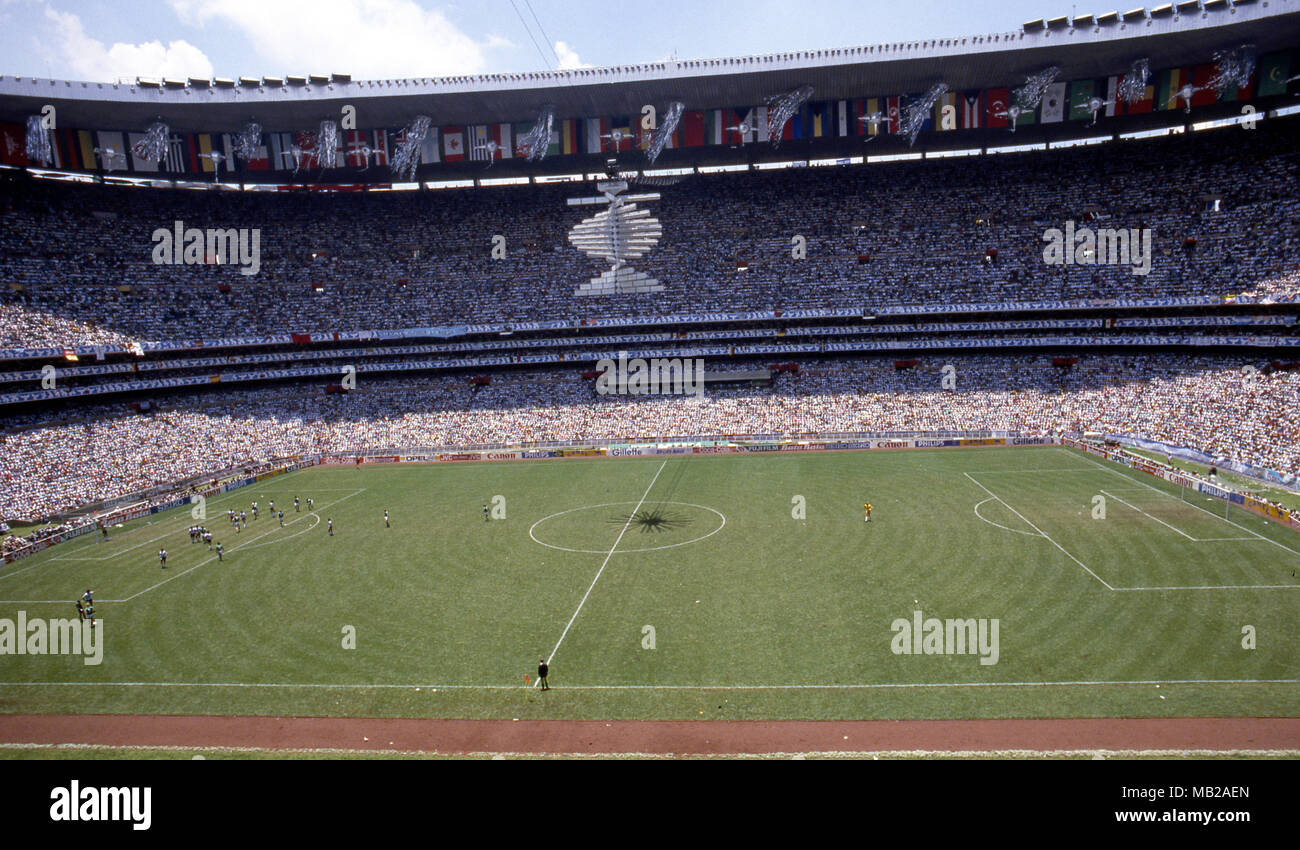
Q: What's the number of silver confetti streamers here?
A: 12